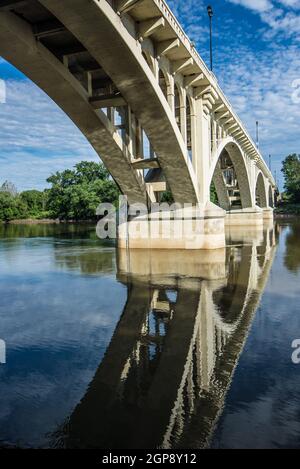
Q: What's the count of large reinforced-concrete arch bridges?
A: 1